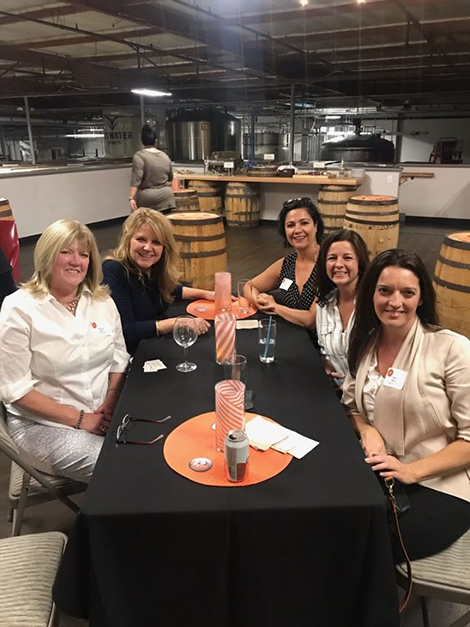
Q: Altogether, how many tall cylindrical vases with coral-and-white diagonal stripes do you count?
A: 3